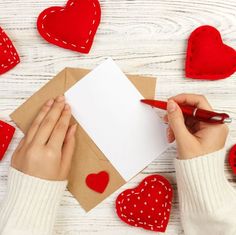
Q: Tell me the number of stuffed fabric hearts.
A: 6